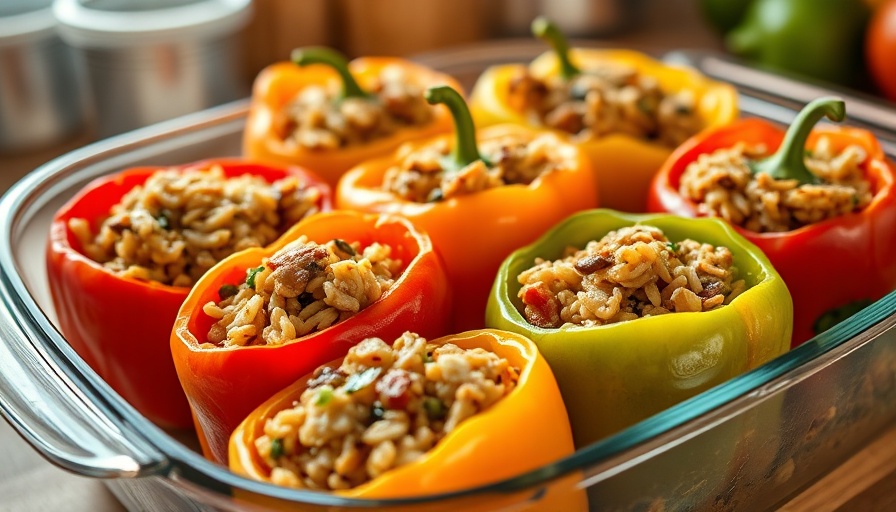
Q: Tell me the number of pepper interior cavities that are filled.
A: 8